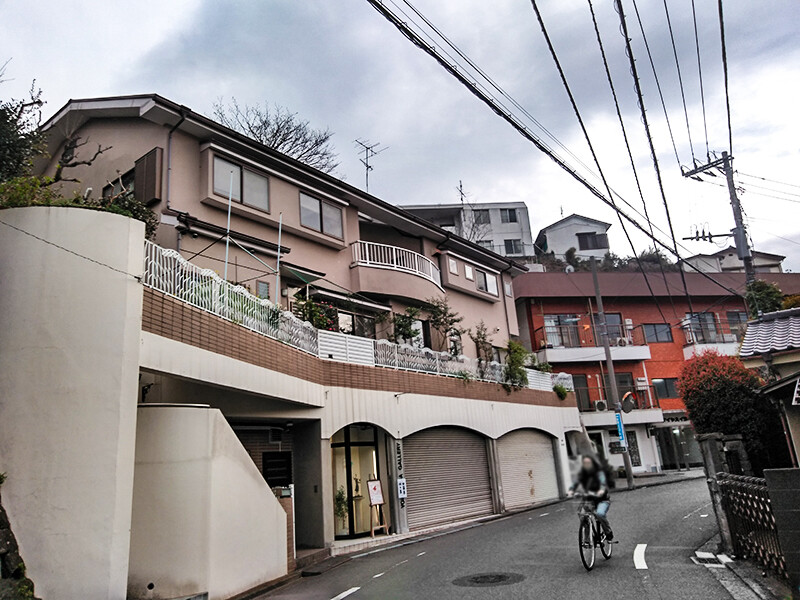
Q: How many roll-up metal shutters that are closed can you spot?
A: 2